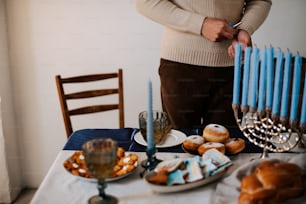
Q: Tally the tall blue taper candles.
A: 10